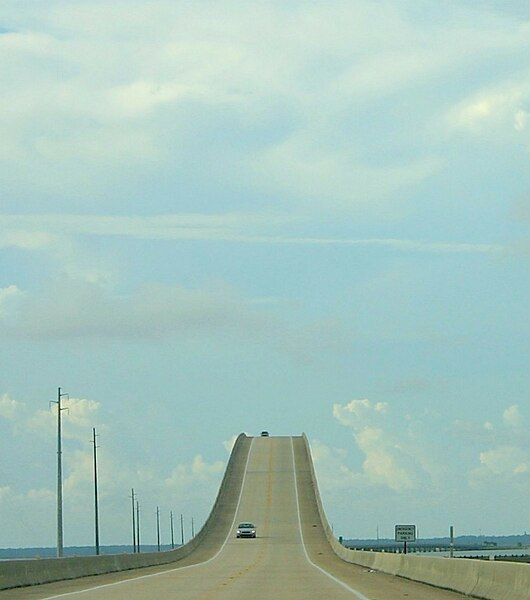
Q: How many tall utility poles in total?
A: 8